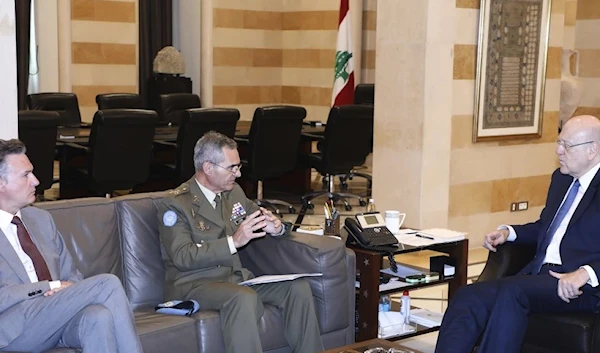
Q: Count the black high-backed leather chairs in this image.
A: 9